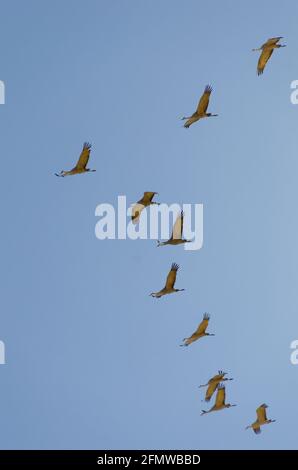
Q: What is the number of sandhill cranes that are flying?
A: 10